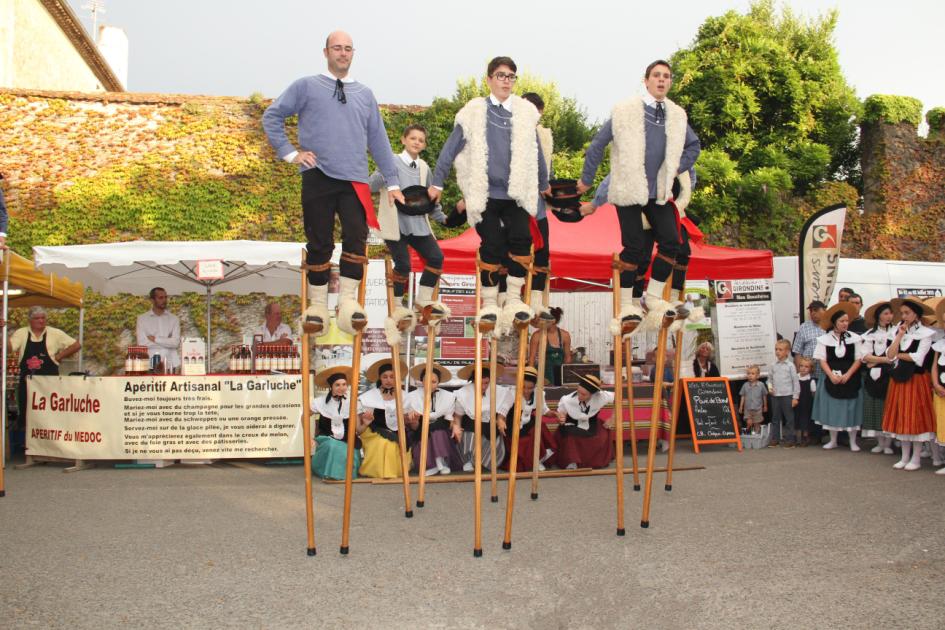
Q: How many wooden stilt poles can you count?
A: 12